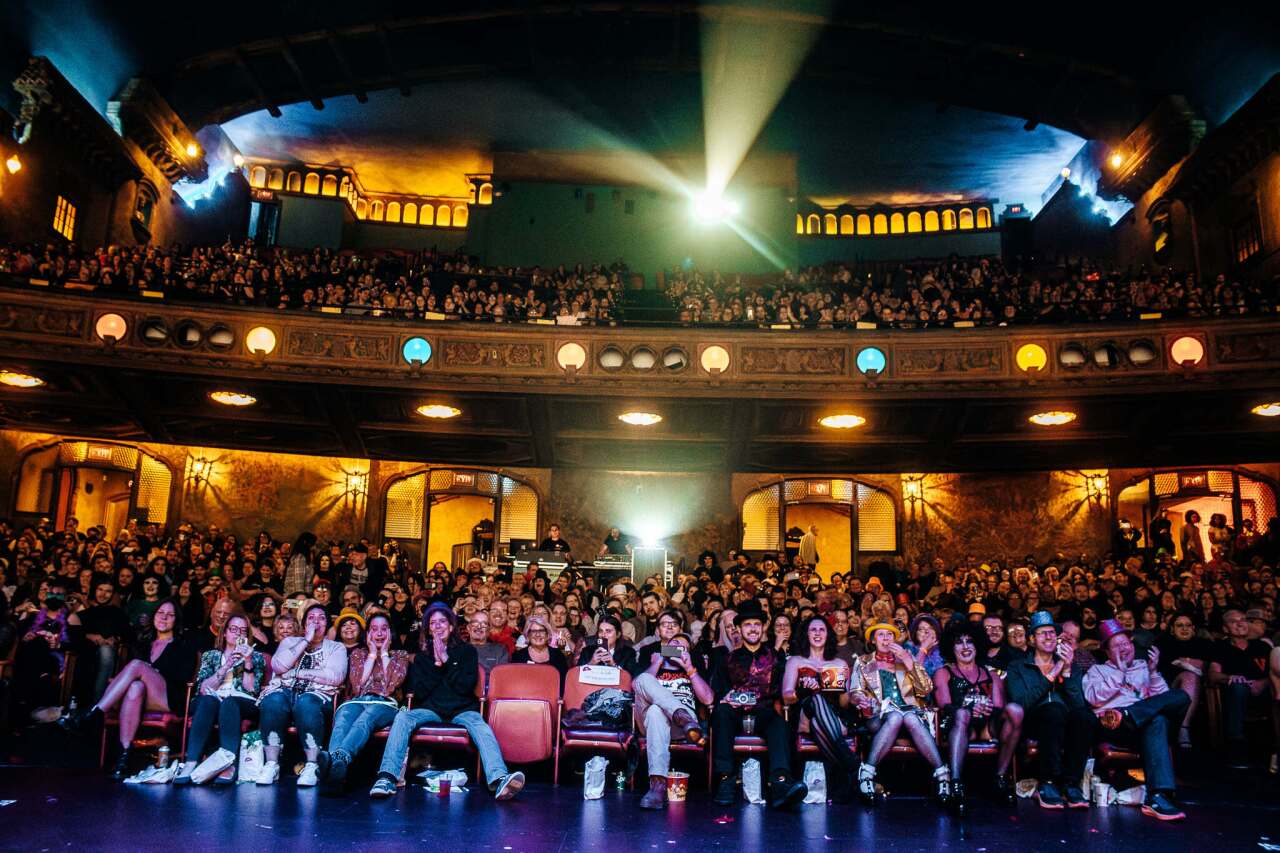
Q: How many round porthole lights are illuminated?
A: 8